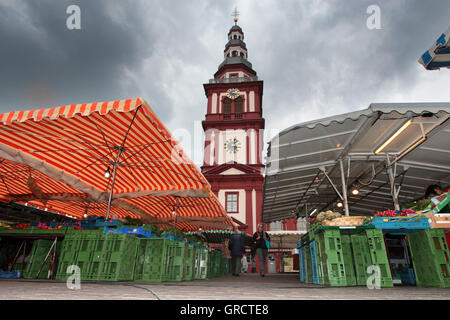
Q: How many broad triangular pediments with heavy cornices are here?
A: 1